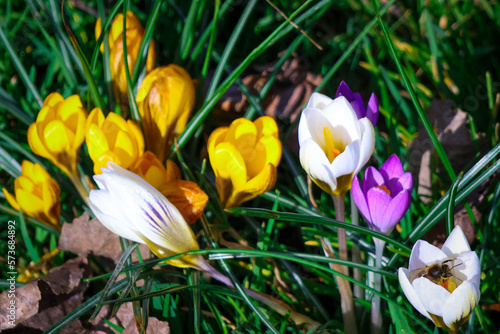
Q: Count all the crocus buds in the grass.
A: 12